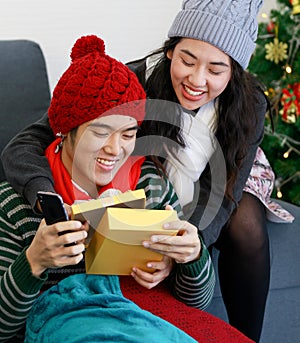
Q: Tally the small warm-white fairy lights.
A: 5